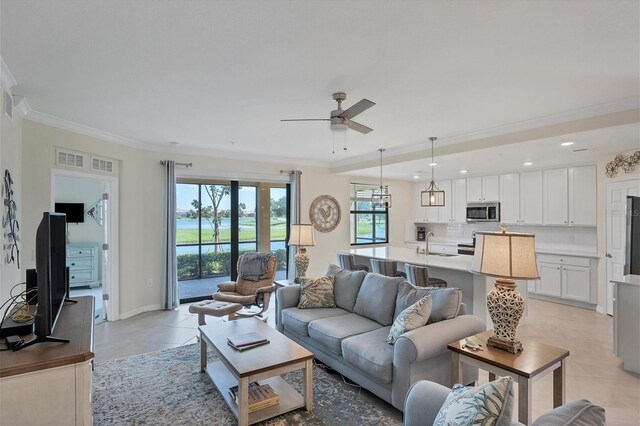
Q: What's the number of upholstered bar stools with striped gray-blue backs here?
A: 3